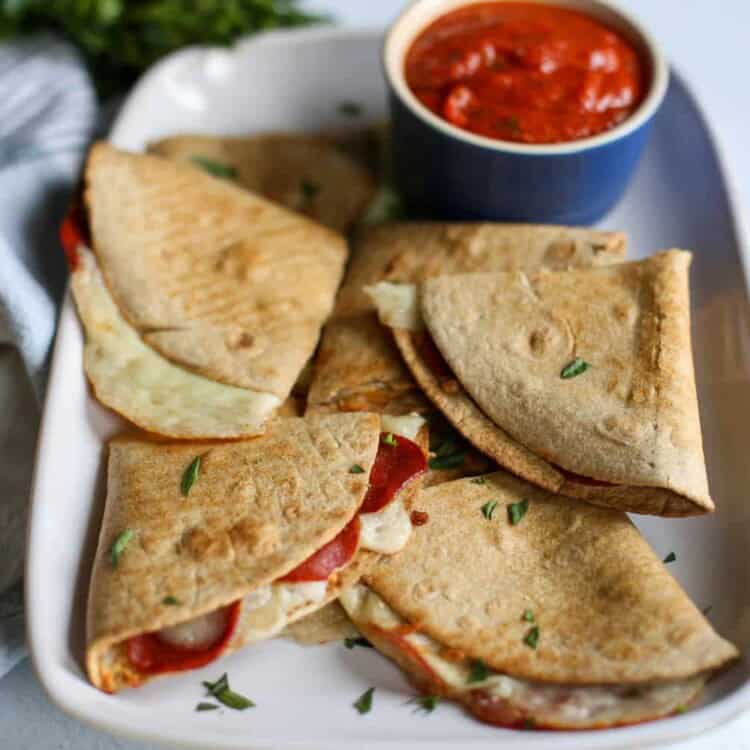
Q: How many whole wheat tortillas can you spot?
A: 6